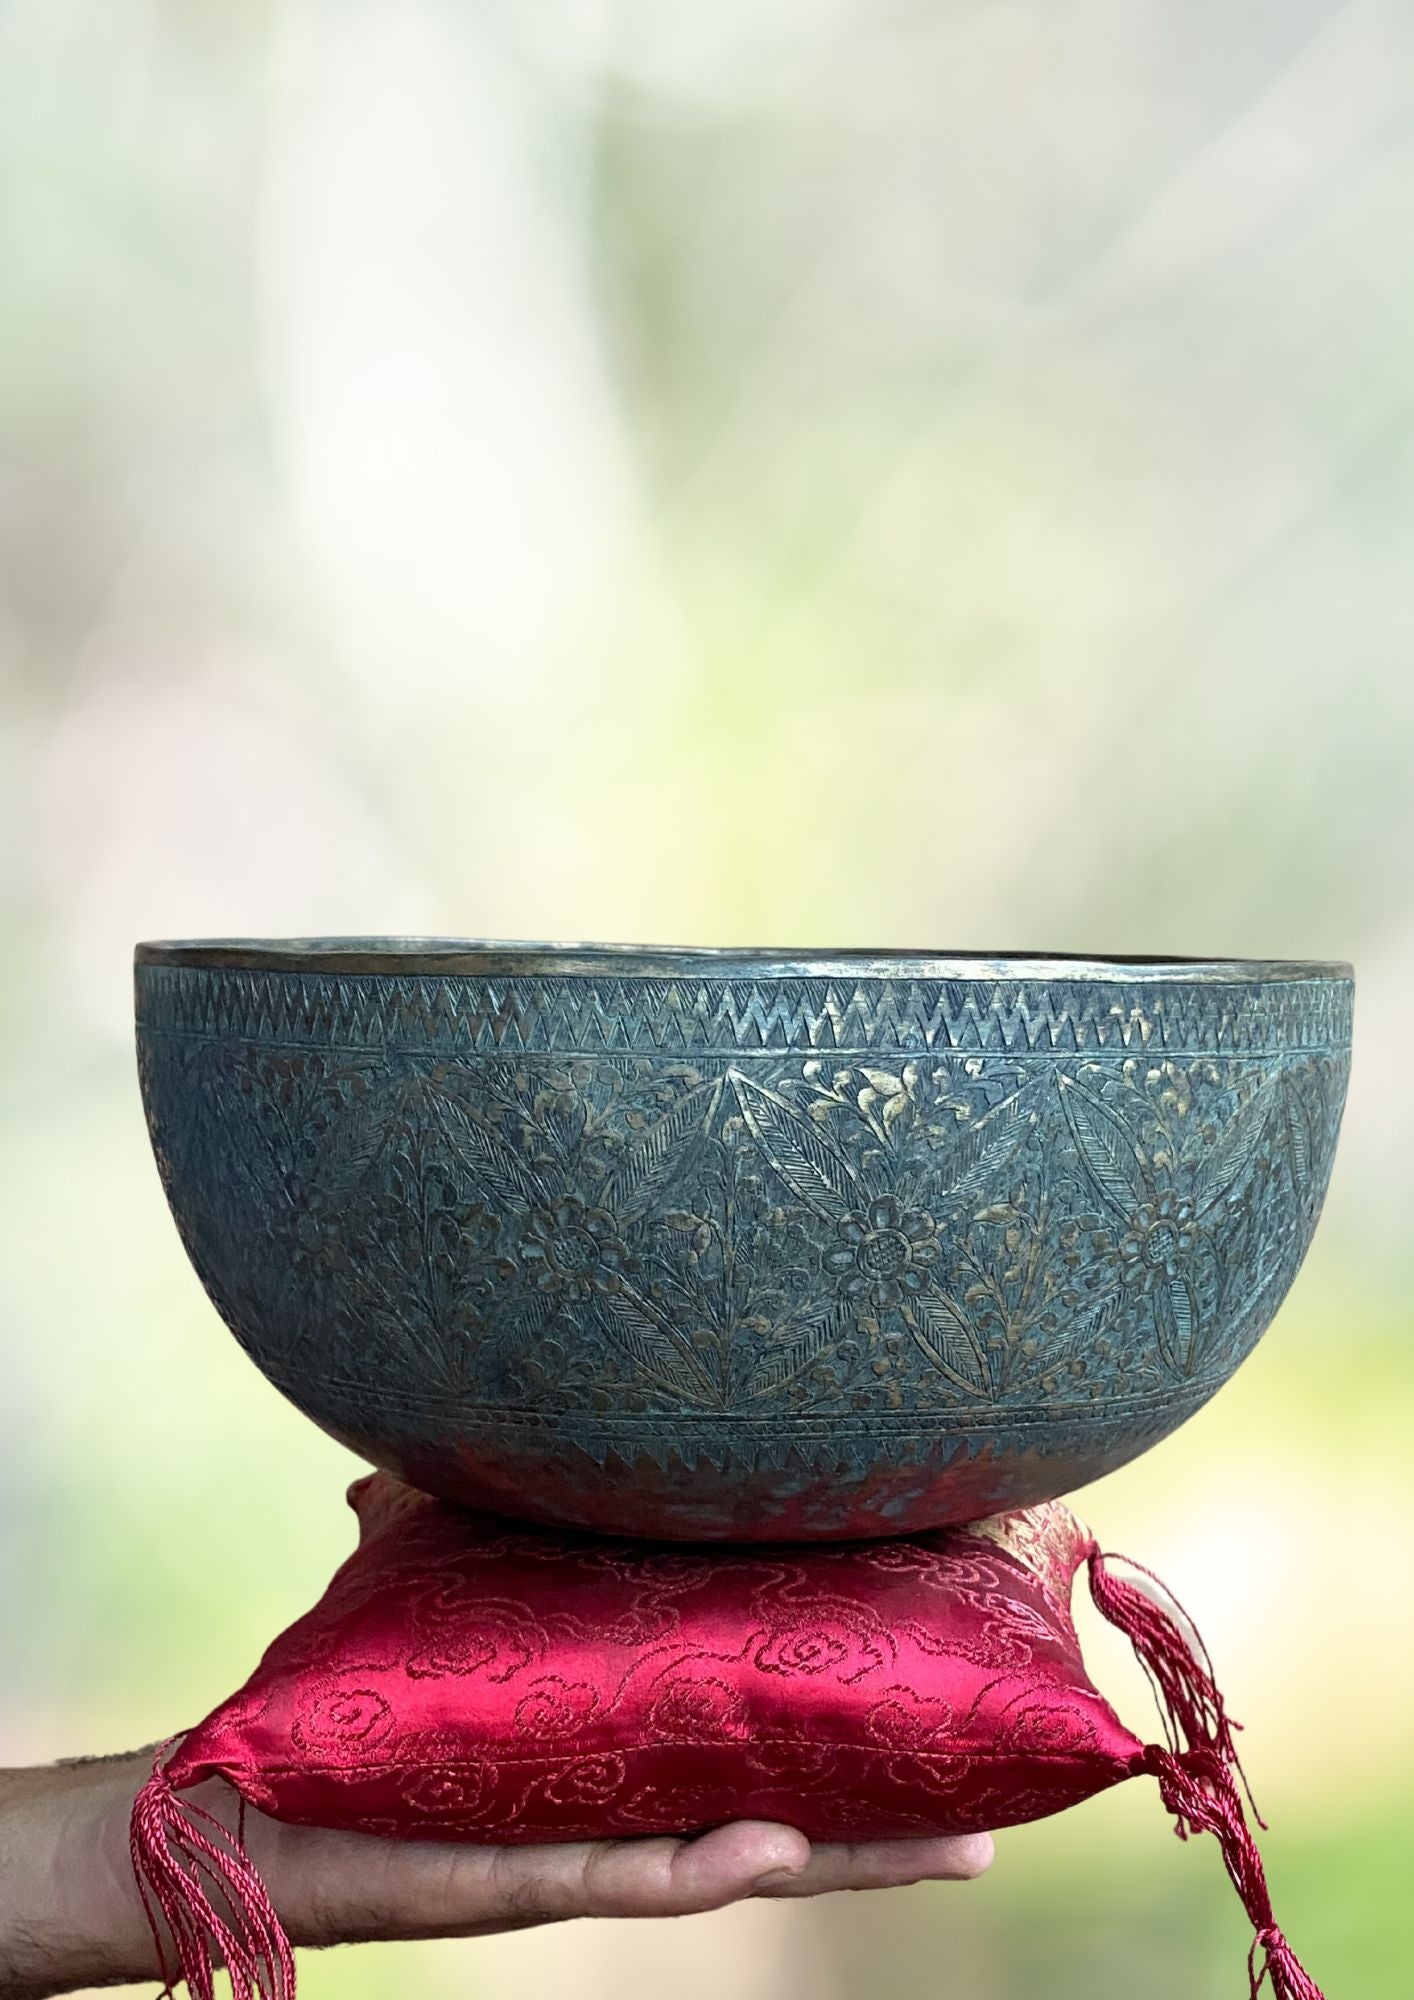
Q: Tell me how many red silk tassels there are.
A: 3